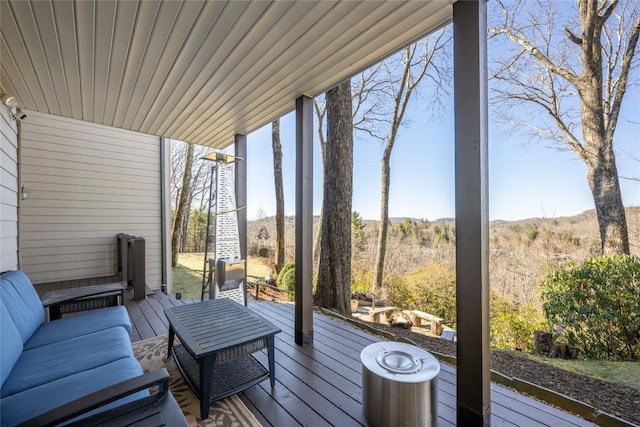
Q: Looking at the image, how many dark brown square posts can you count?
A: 3